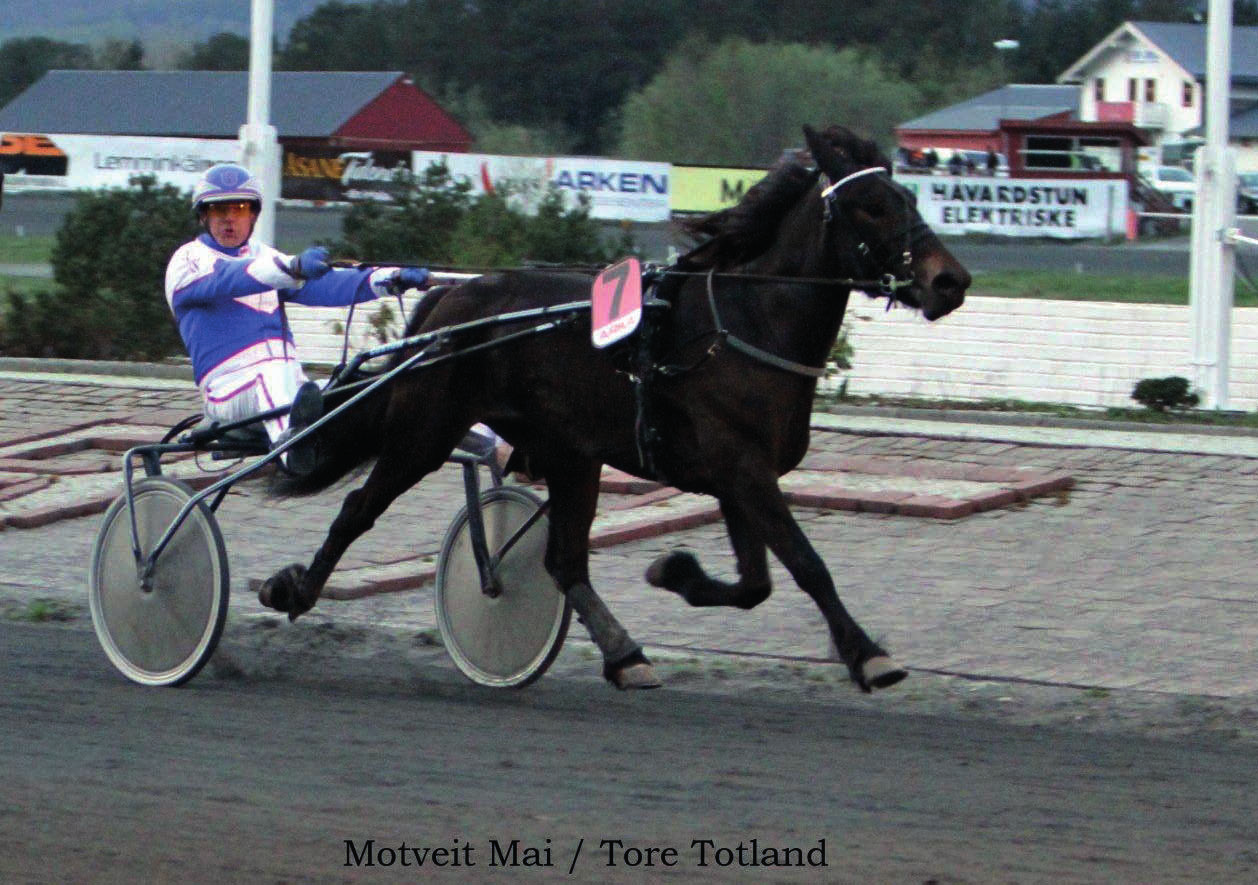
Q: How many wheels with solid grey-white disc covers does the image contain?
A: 2